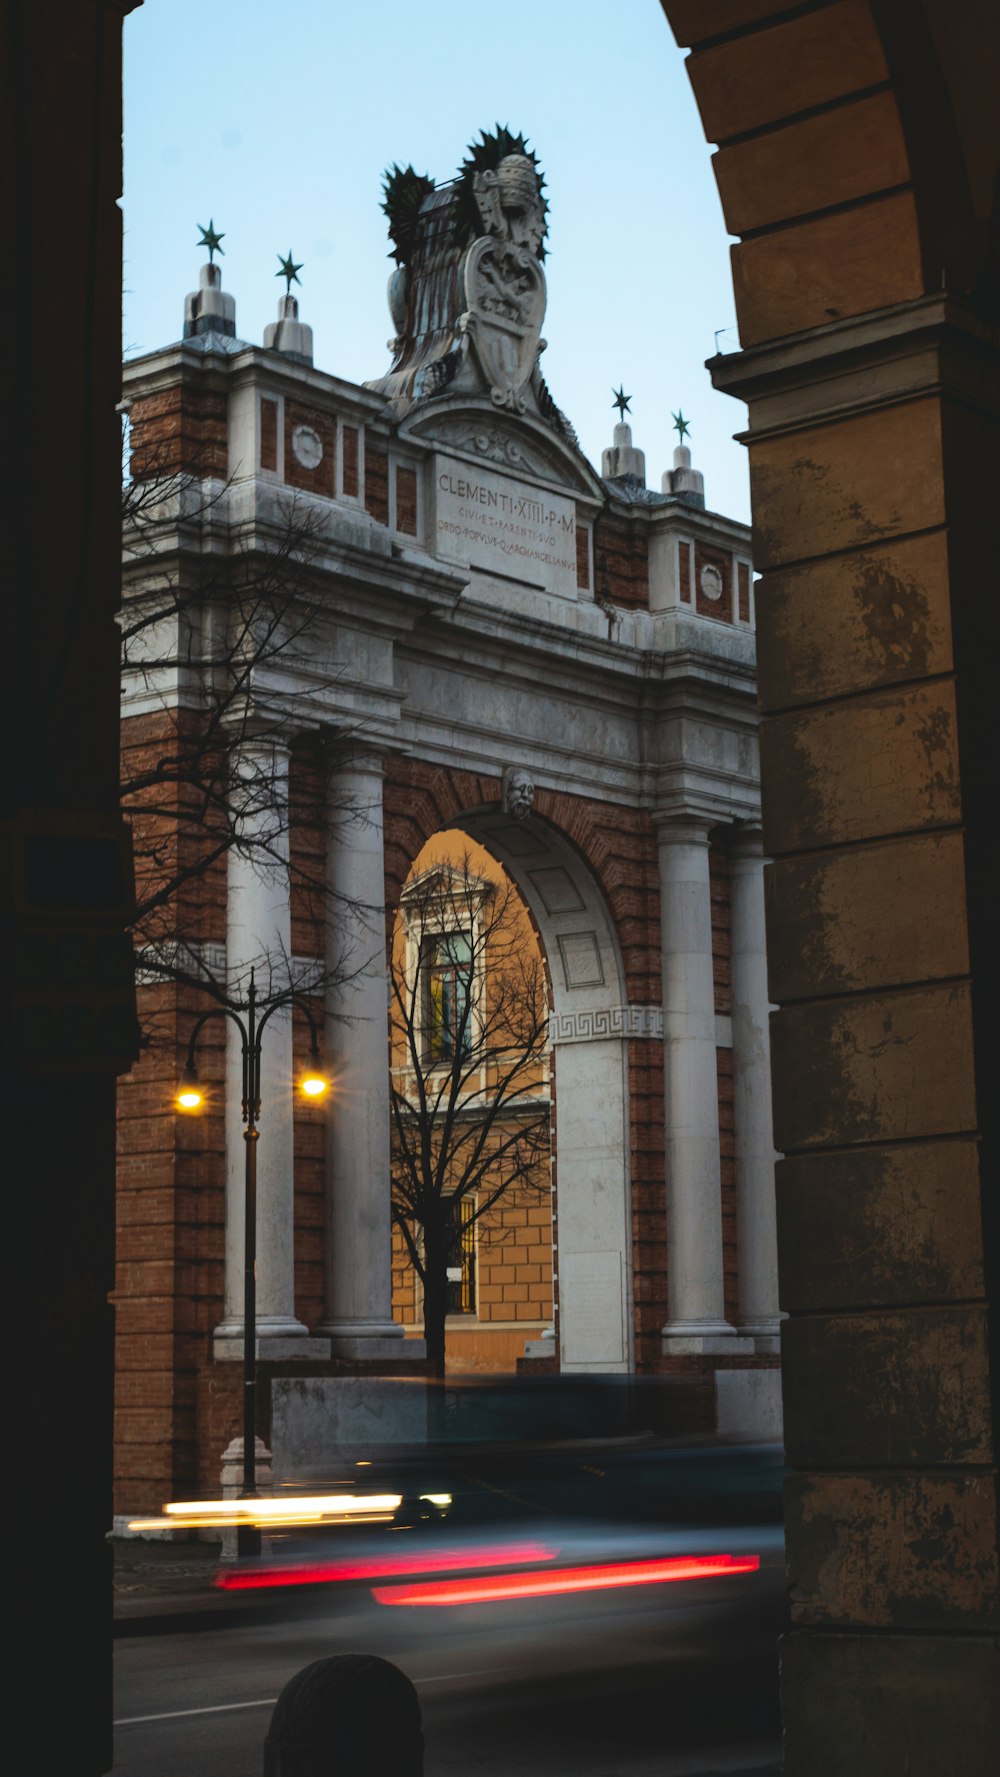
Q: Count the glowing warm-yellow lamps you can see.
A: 2